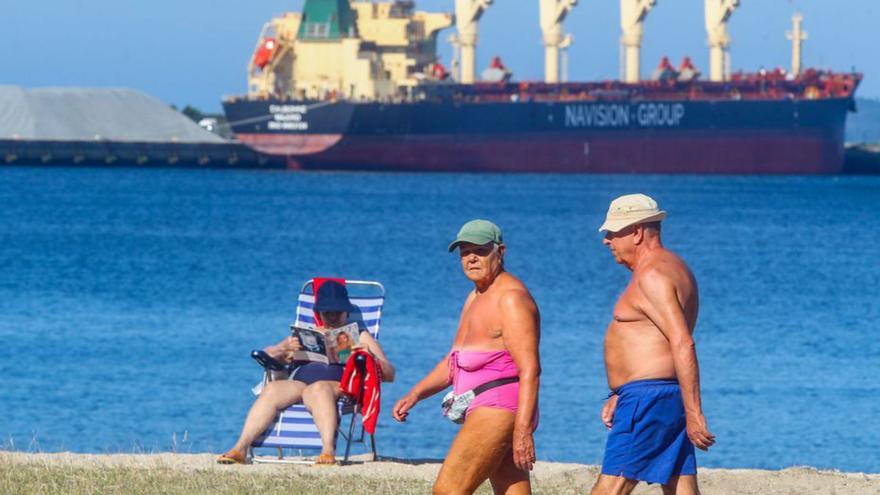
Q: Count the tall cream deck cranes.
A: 4